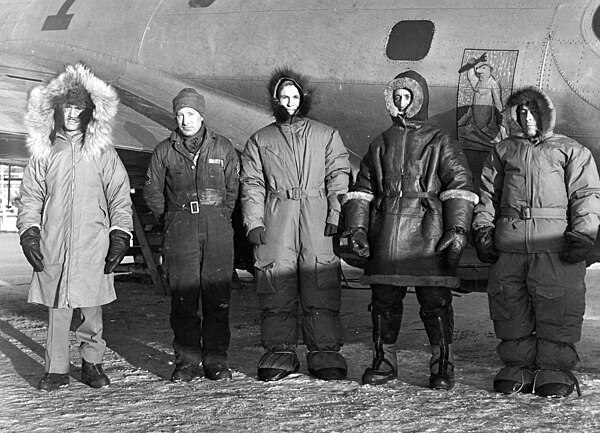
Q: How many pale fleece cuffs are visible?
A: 2